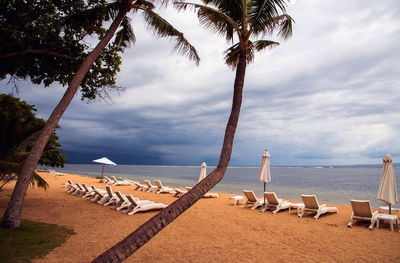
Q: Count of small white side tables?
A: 3